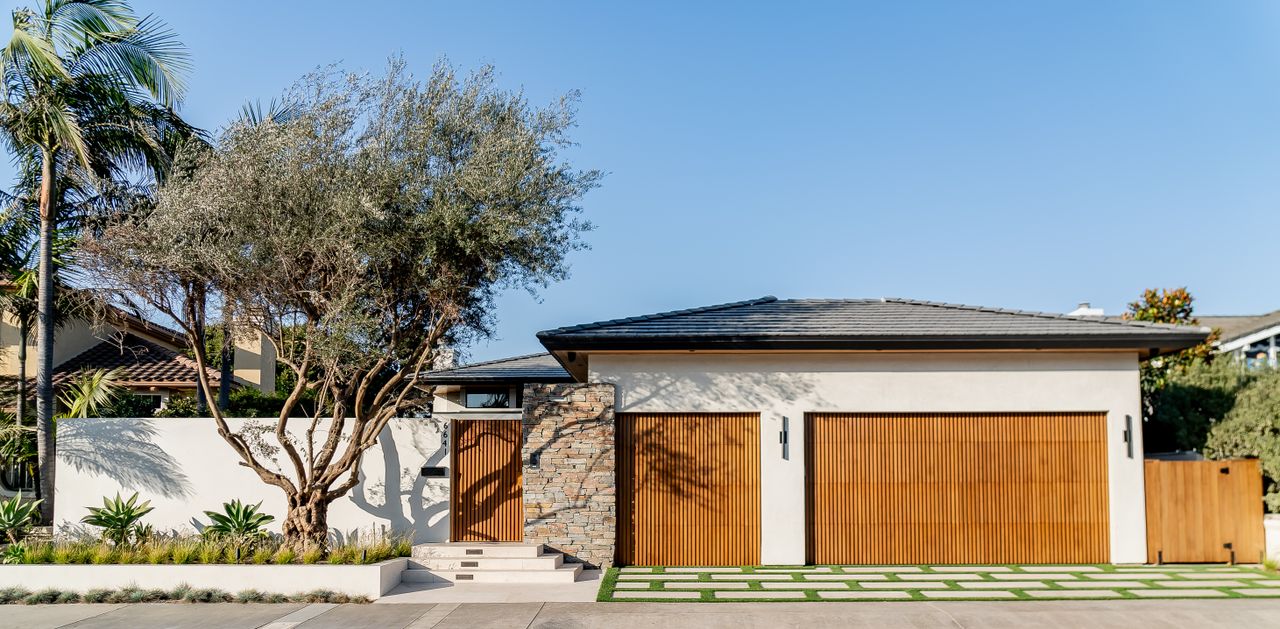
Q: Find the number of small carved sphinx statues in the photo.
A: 0